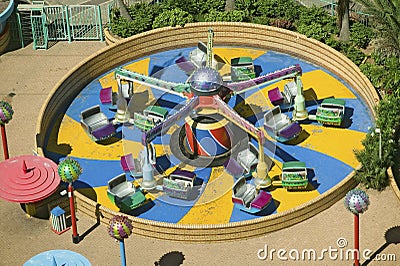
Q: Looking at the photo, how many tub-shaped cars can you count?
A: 14